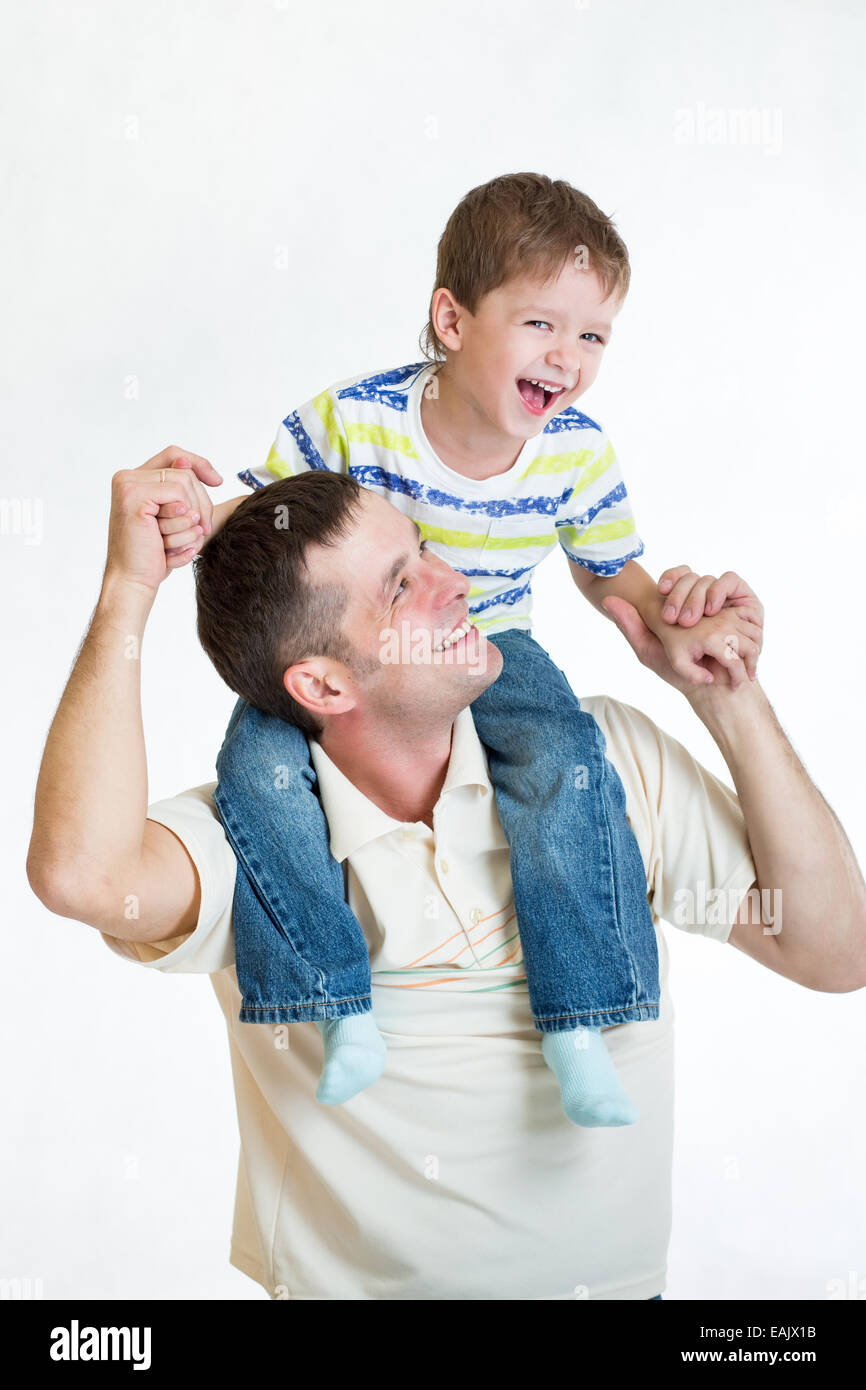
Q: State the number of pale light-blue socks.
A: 2